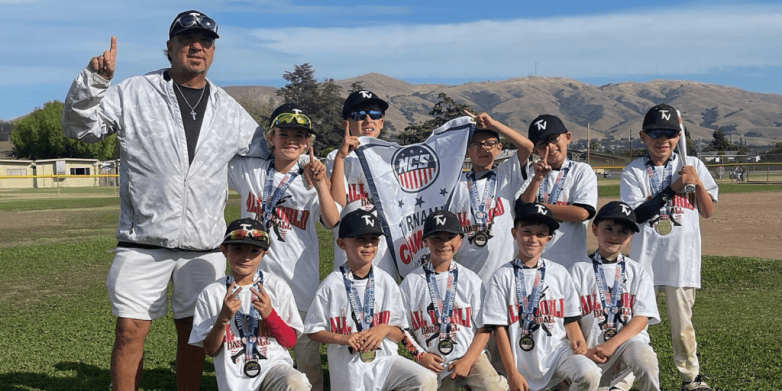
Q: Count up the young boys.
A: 10